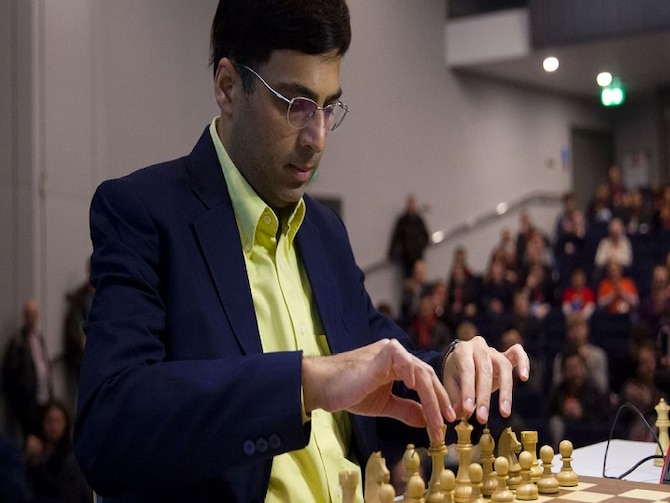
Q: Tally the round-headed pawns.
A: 8